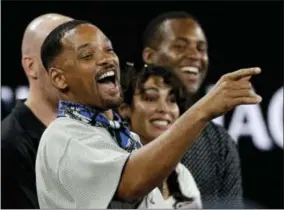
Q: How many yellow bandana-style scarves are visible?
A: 0